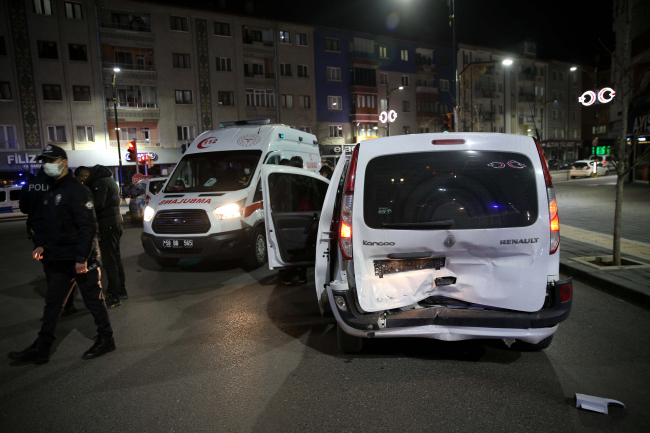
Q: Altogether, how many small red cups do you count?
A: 0